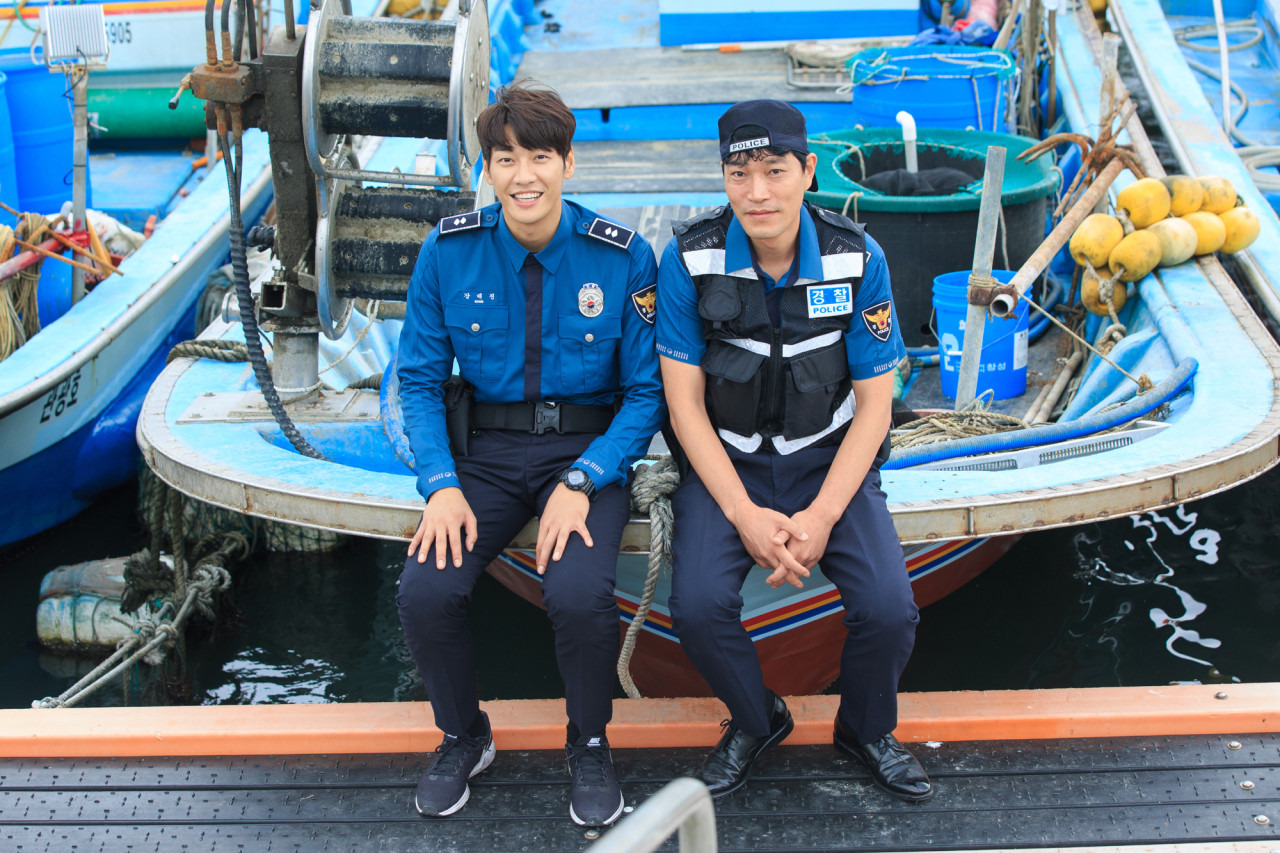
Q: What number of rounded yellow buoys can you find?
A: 9